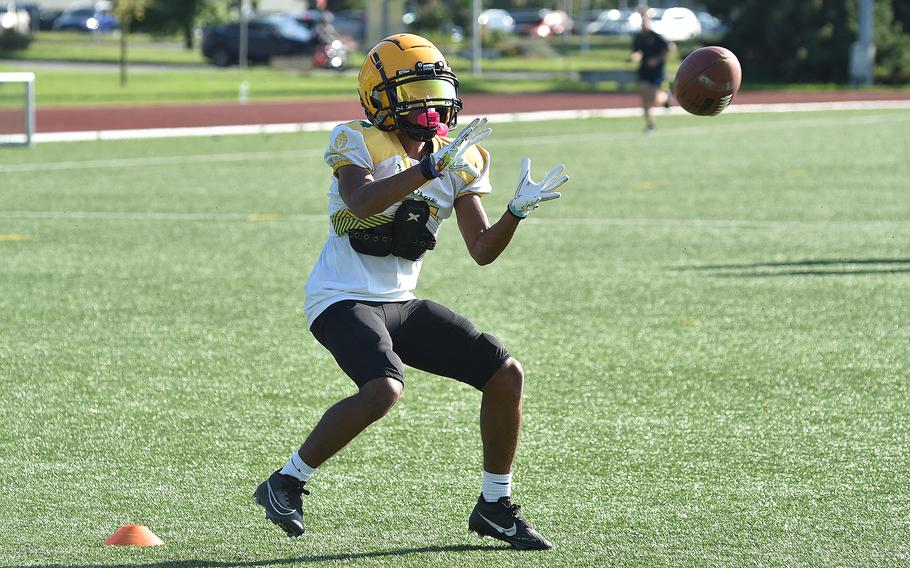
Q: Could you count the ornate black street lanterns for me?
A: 0